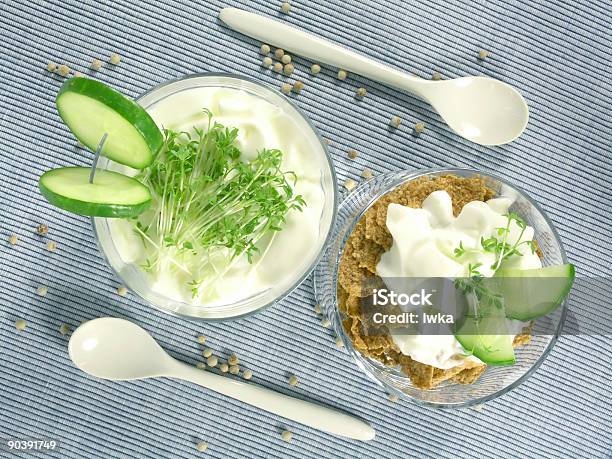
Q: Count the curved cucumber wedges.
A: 2